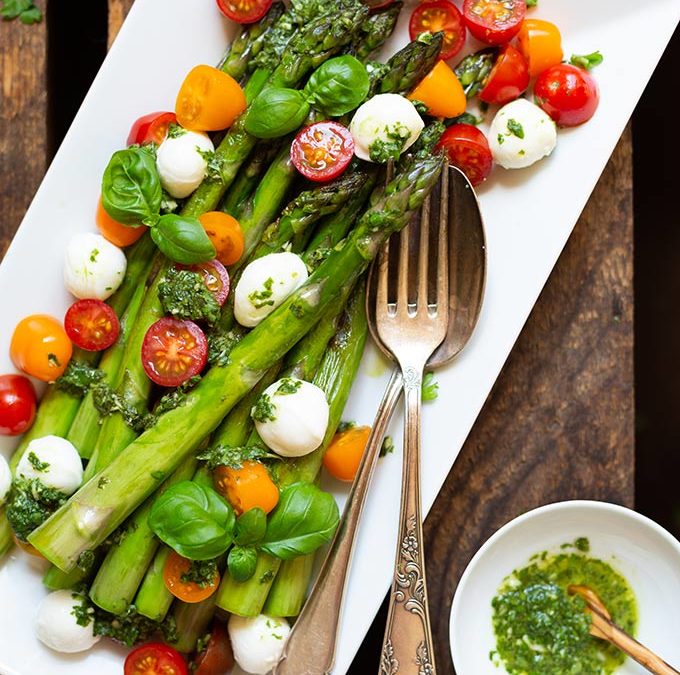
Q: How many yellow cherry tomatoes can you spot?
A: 9